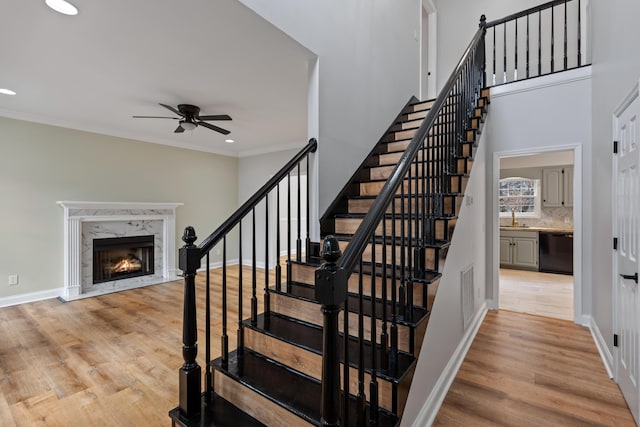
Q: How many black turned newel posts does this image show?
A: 3